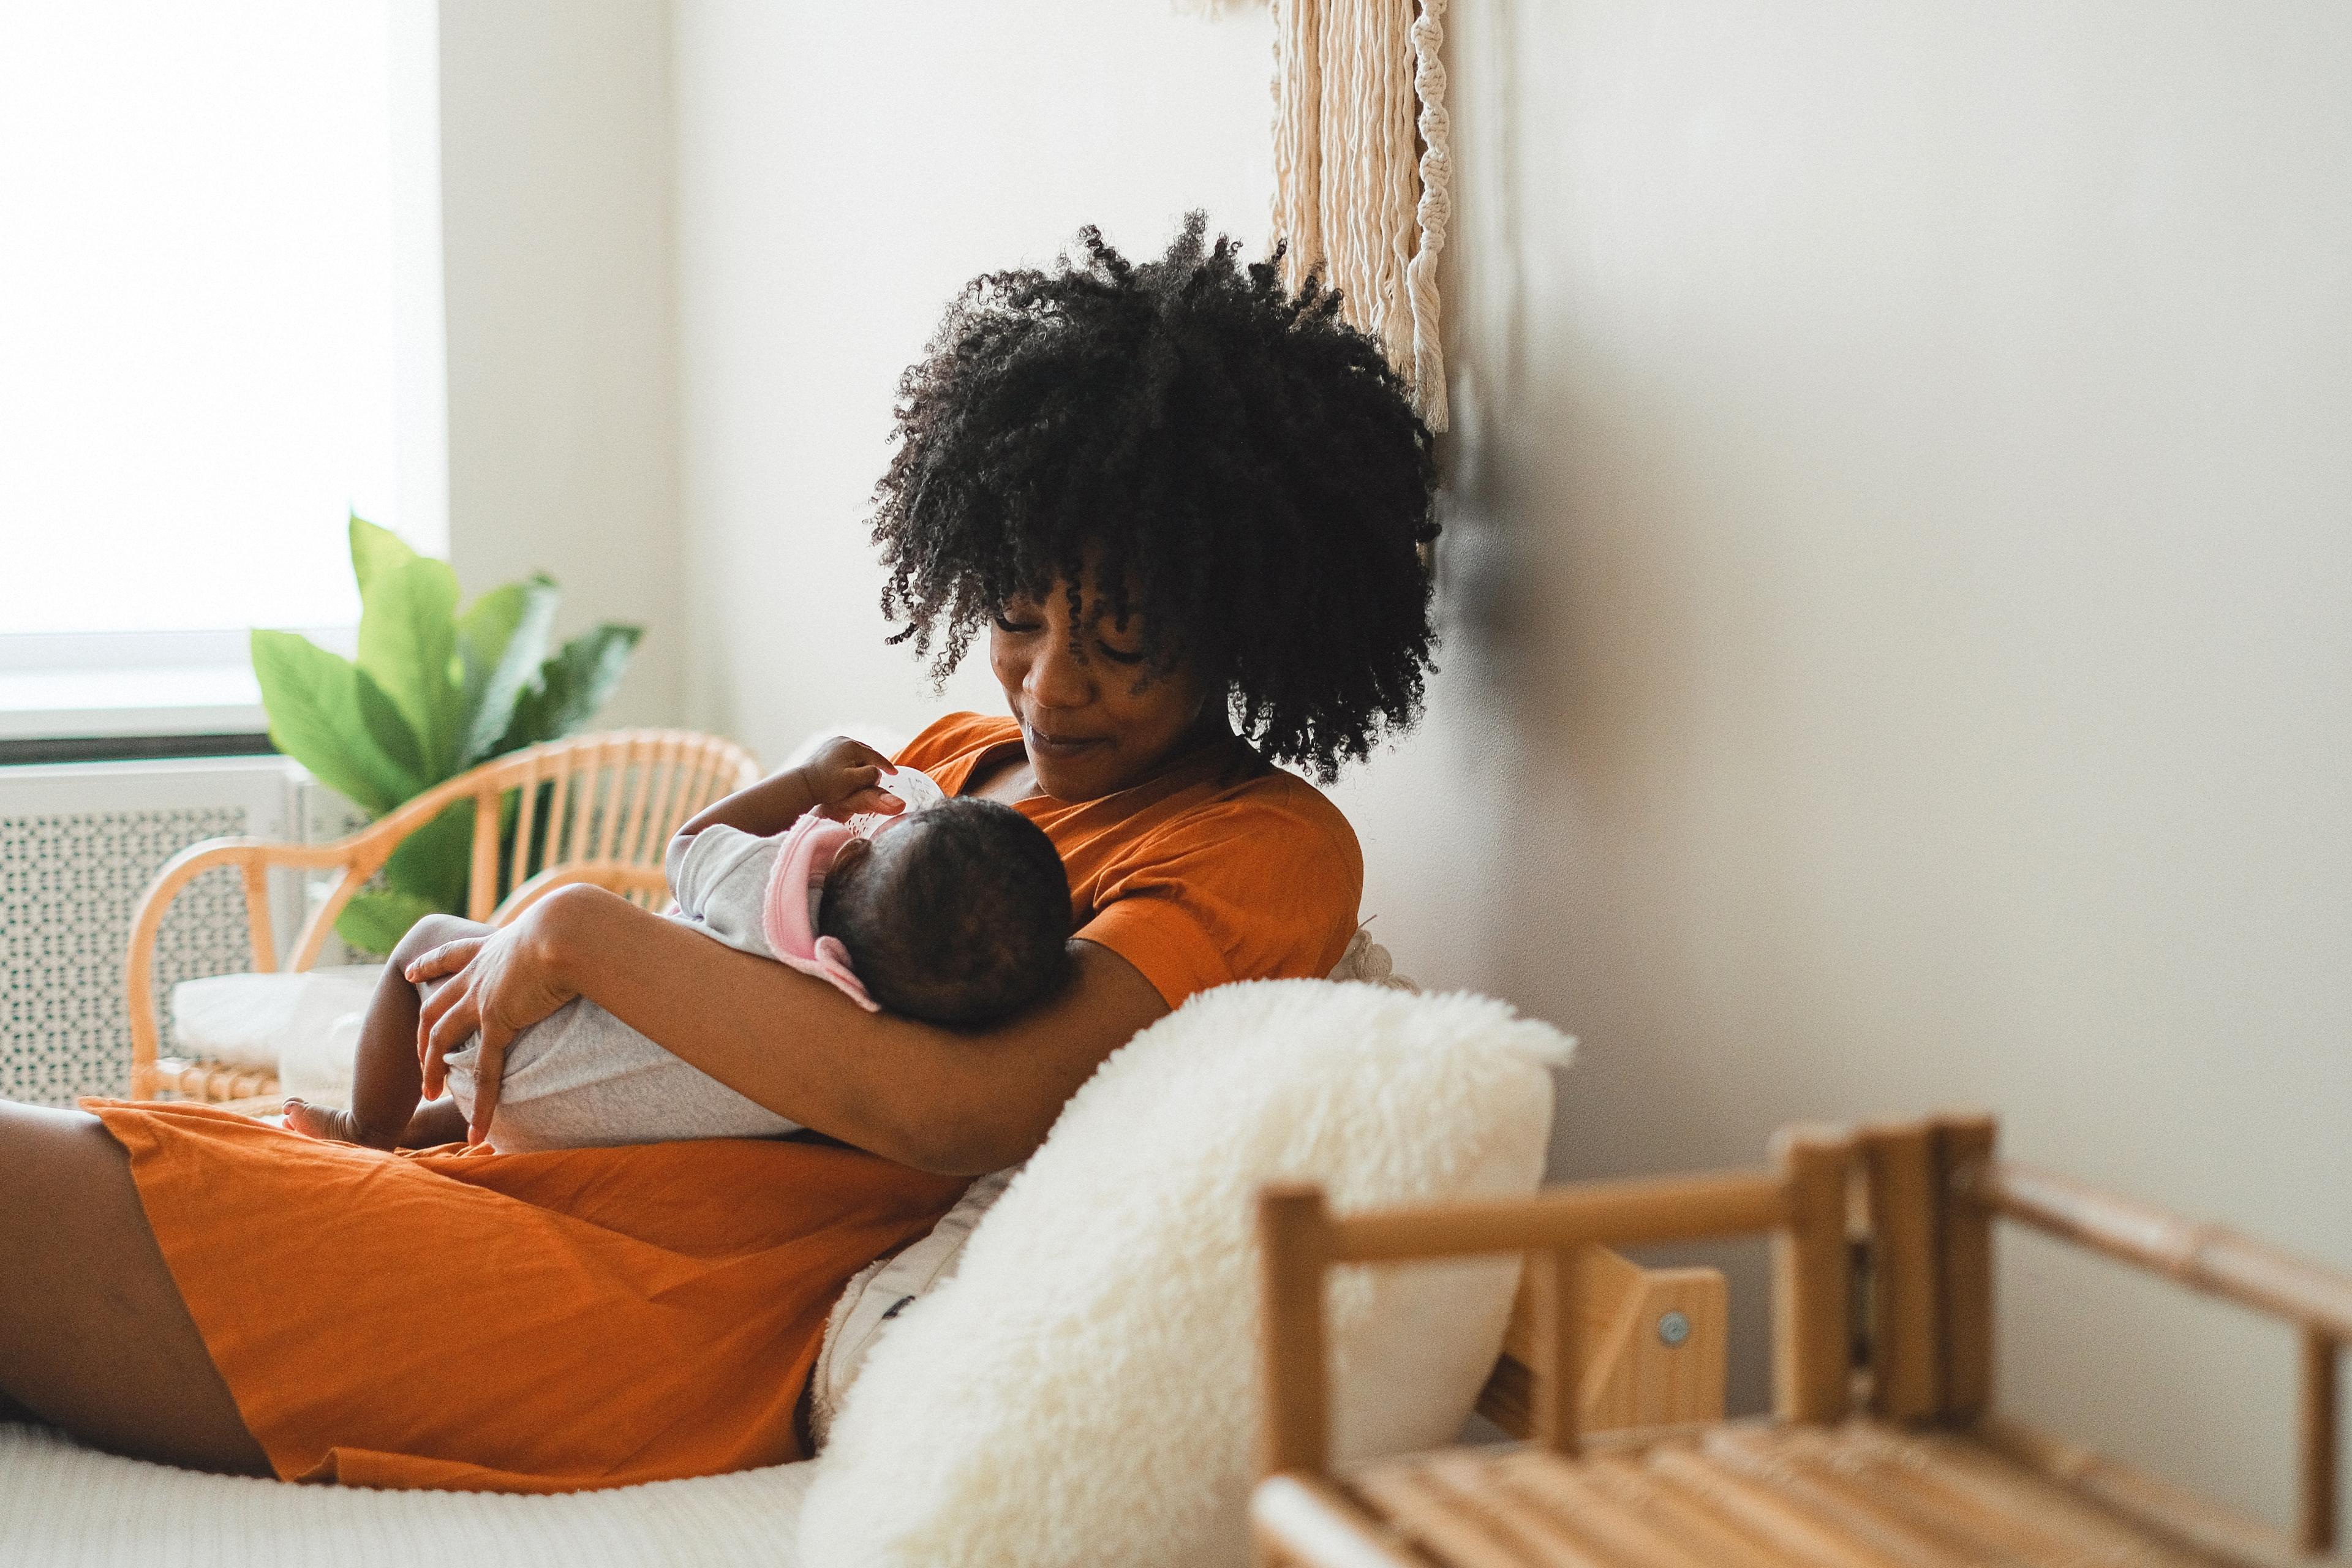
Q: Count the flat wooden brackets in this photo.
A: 1